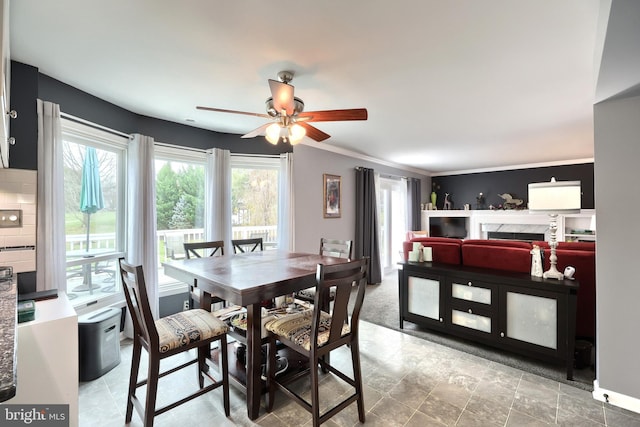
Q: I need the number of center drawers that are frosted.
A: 2